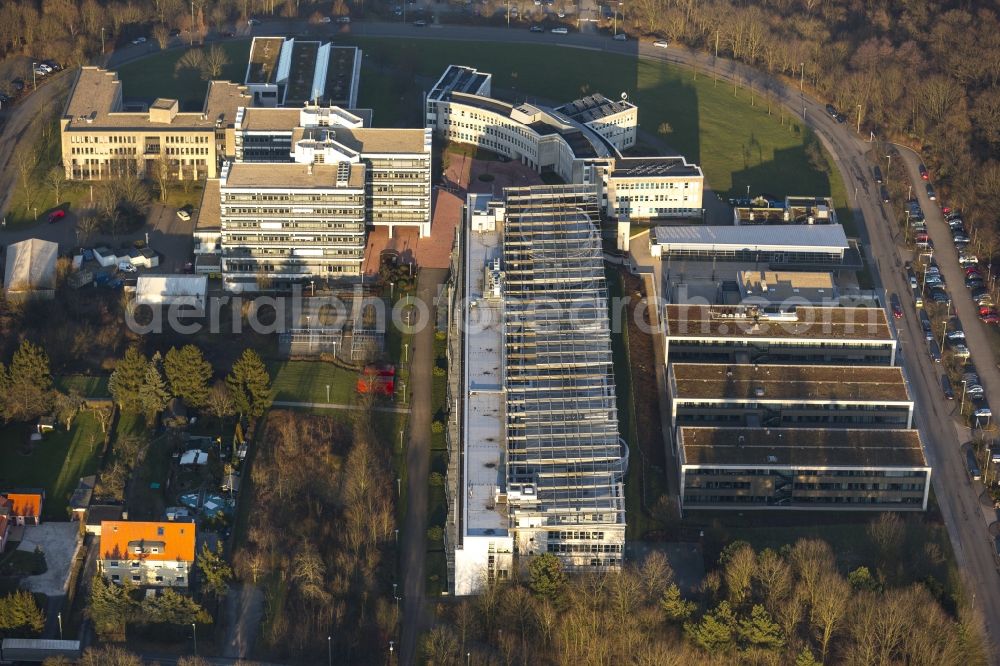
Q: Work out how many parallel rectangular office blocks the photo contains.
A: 3